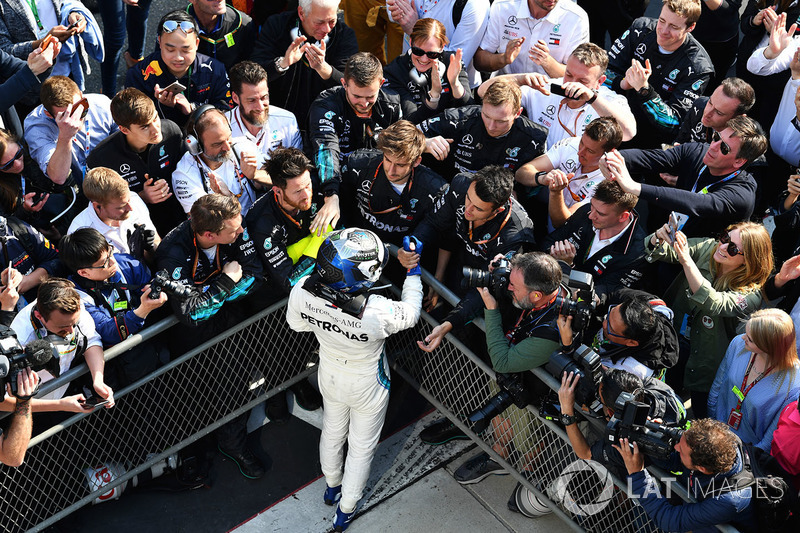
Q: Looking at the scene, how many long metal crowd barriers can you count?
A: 2